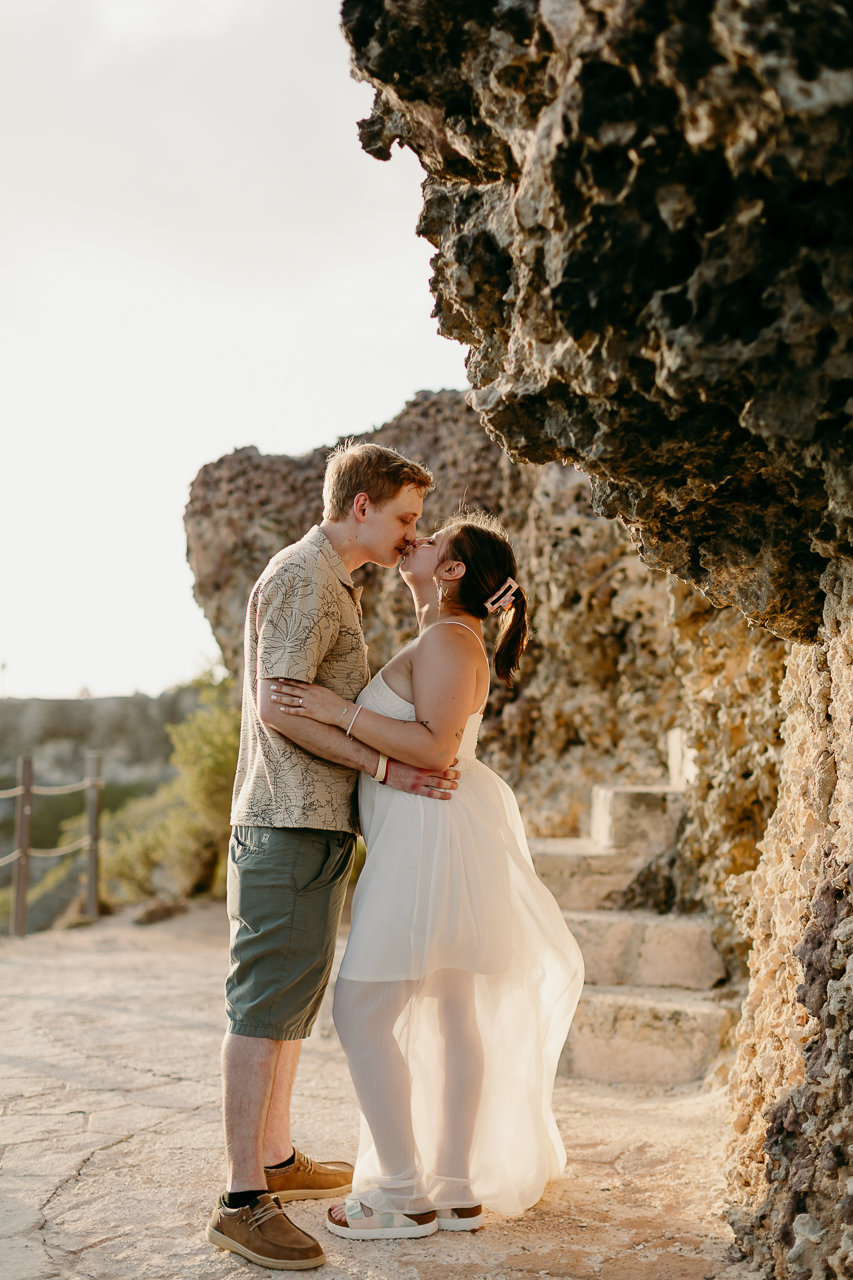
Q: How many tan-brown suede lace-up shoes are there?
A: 2